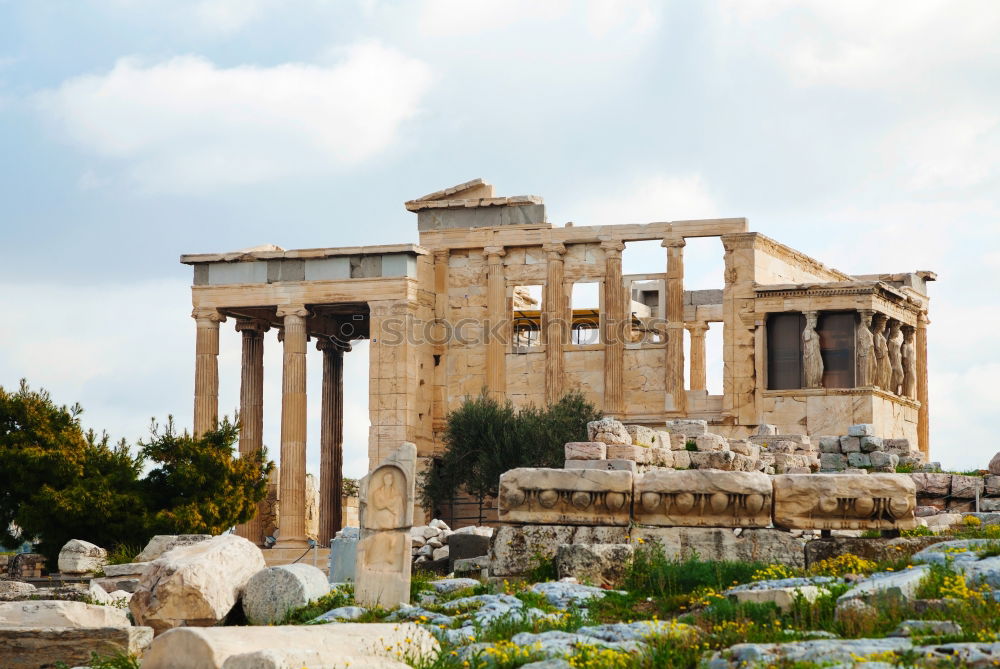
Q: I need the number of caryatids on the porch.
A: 5